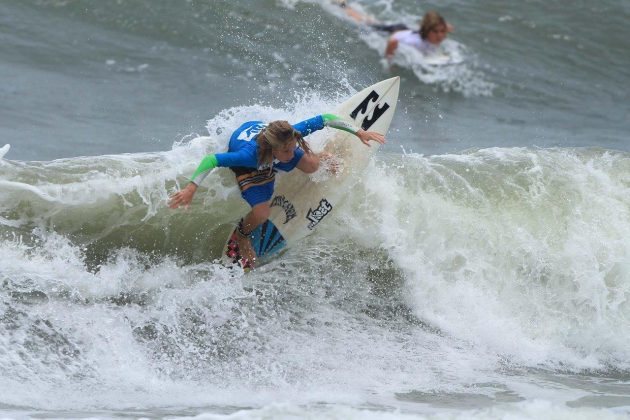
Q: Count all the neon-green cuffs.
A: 2